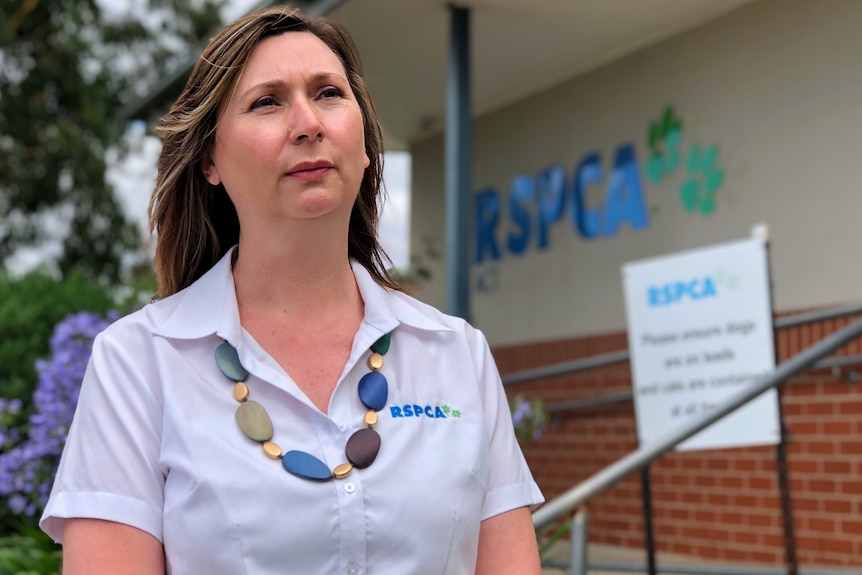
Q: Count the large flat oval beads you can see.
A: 6